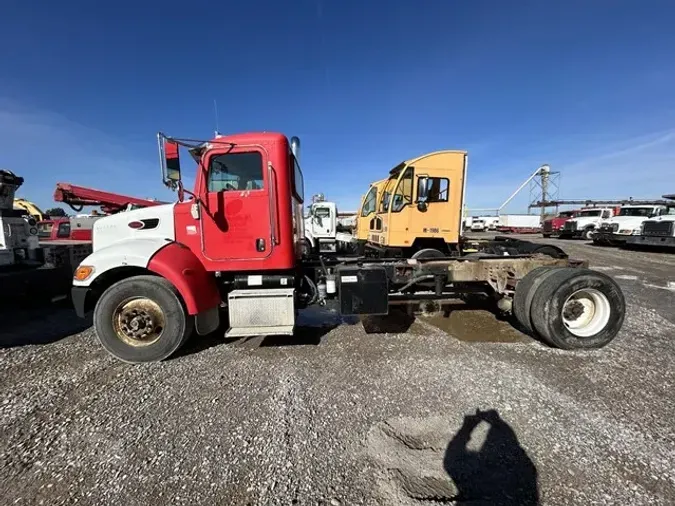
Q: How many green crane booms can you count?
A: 0